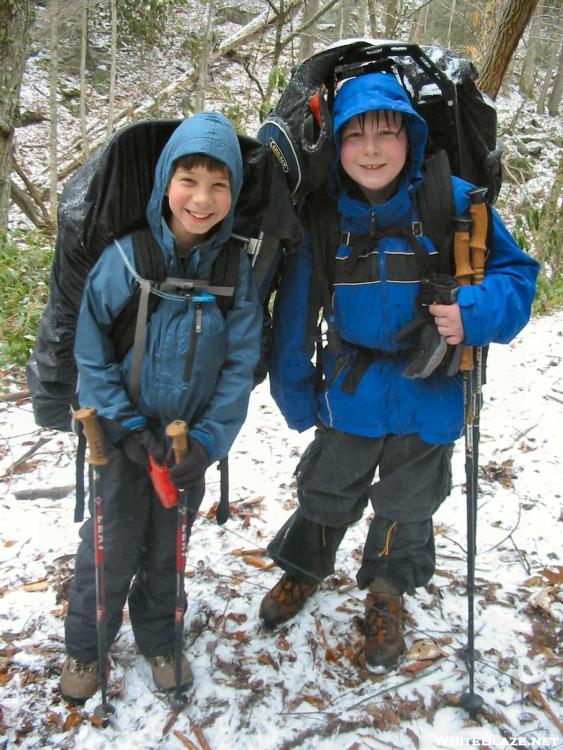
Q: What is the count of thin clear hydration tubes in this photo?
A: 1